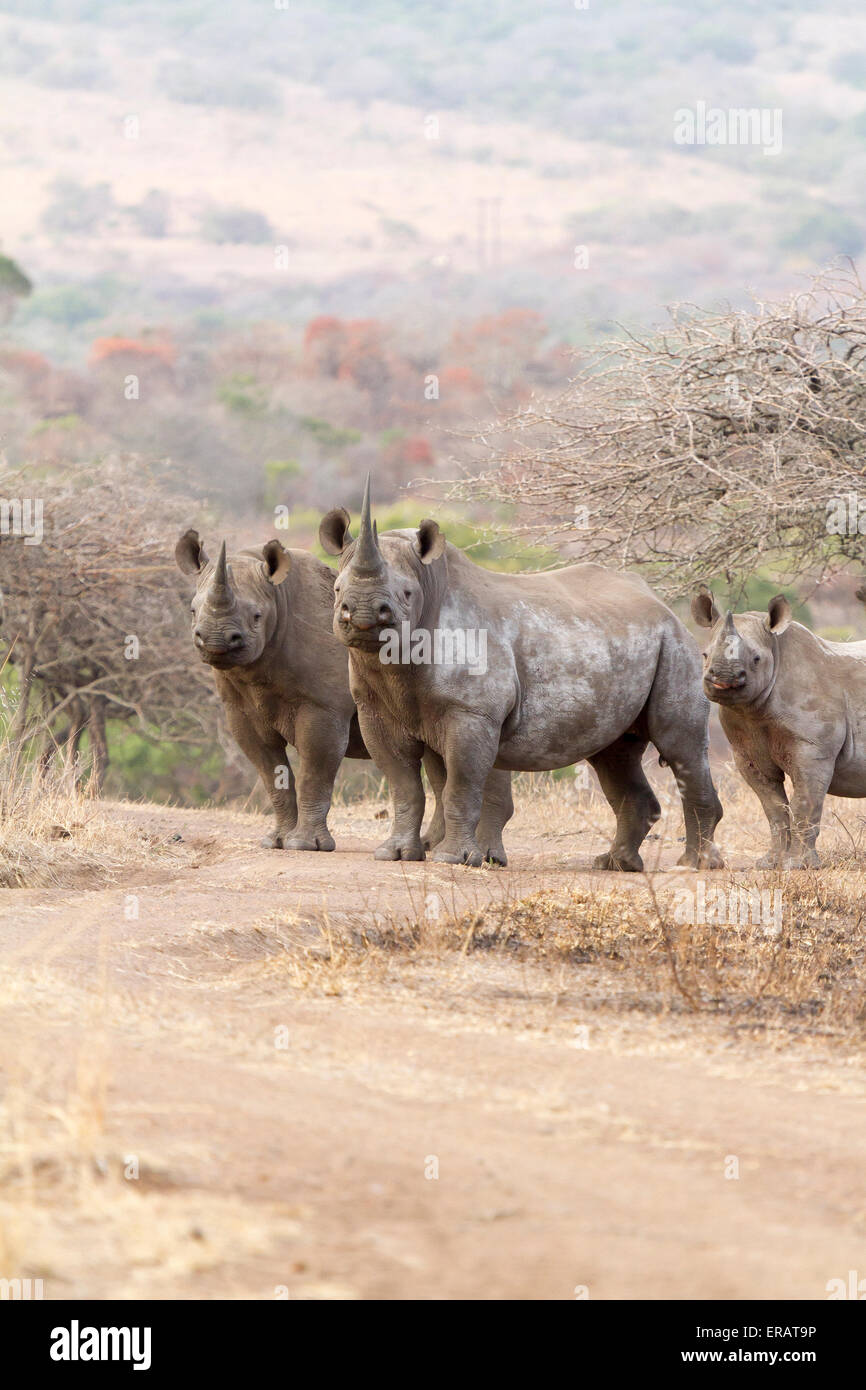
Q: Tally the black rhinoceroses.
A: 3